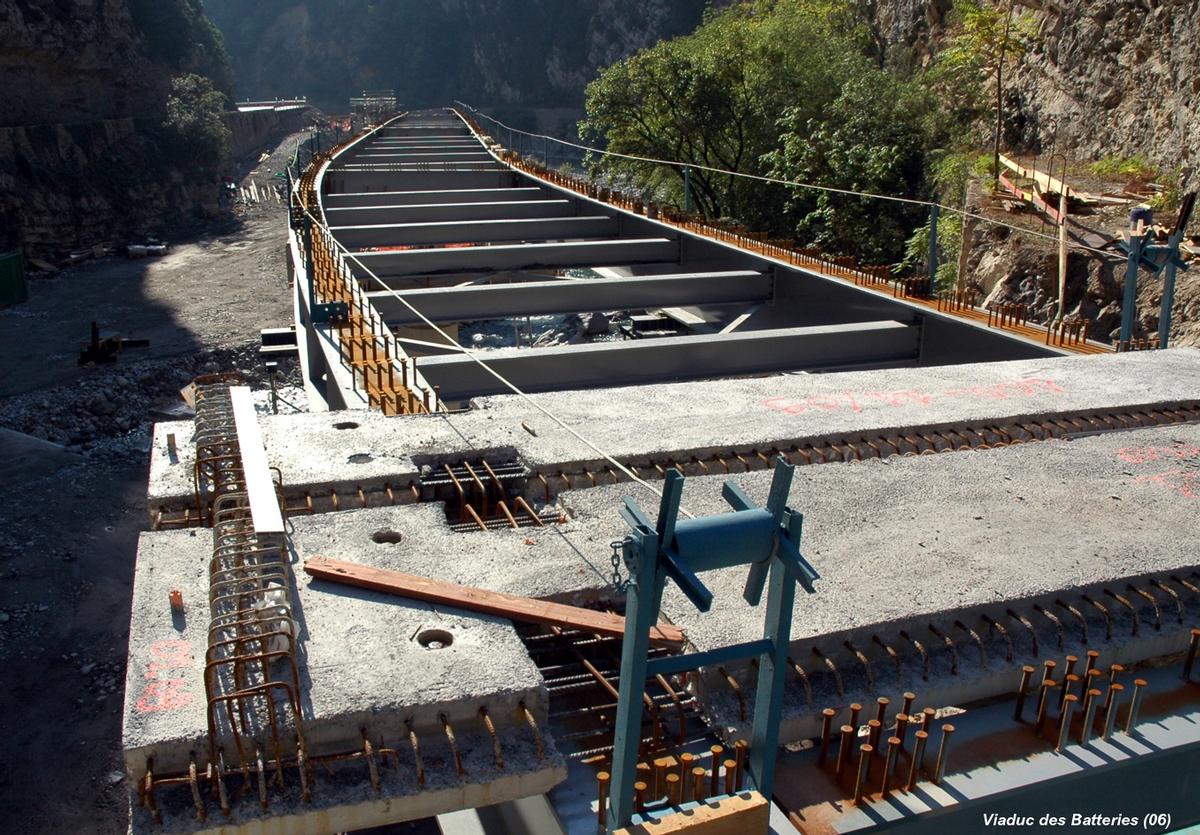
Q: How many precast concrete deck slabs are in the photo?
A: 2